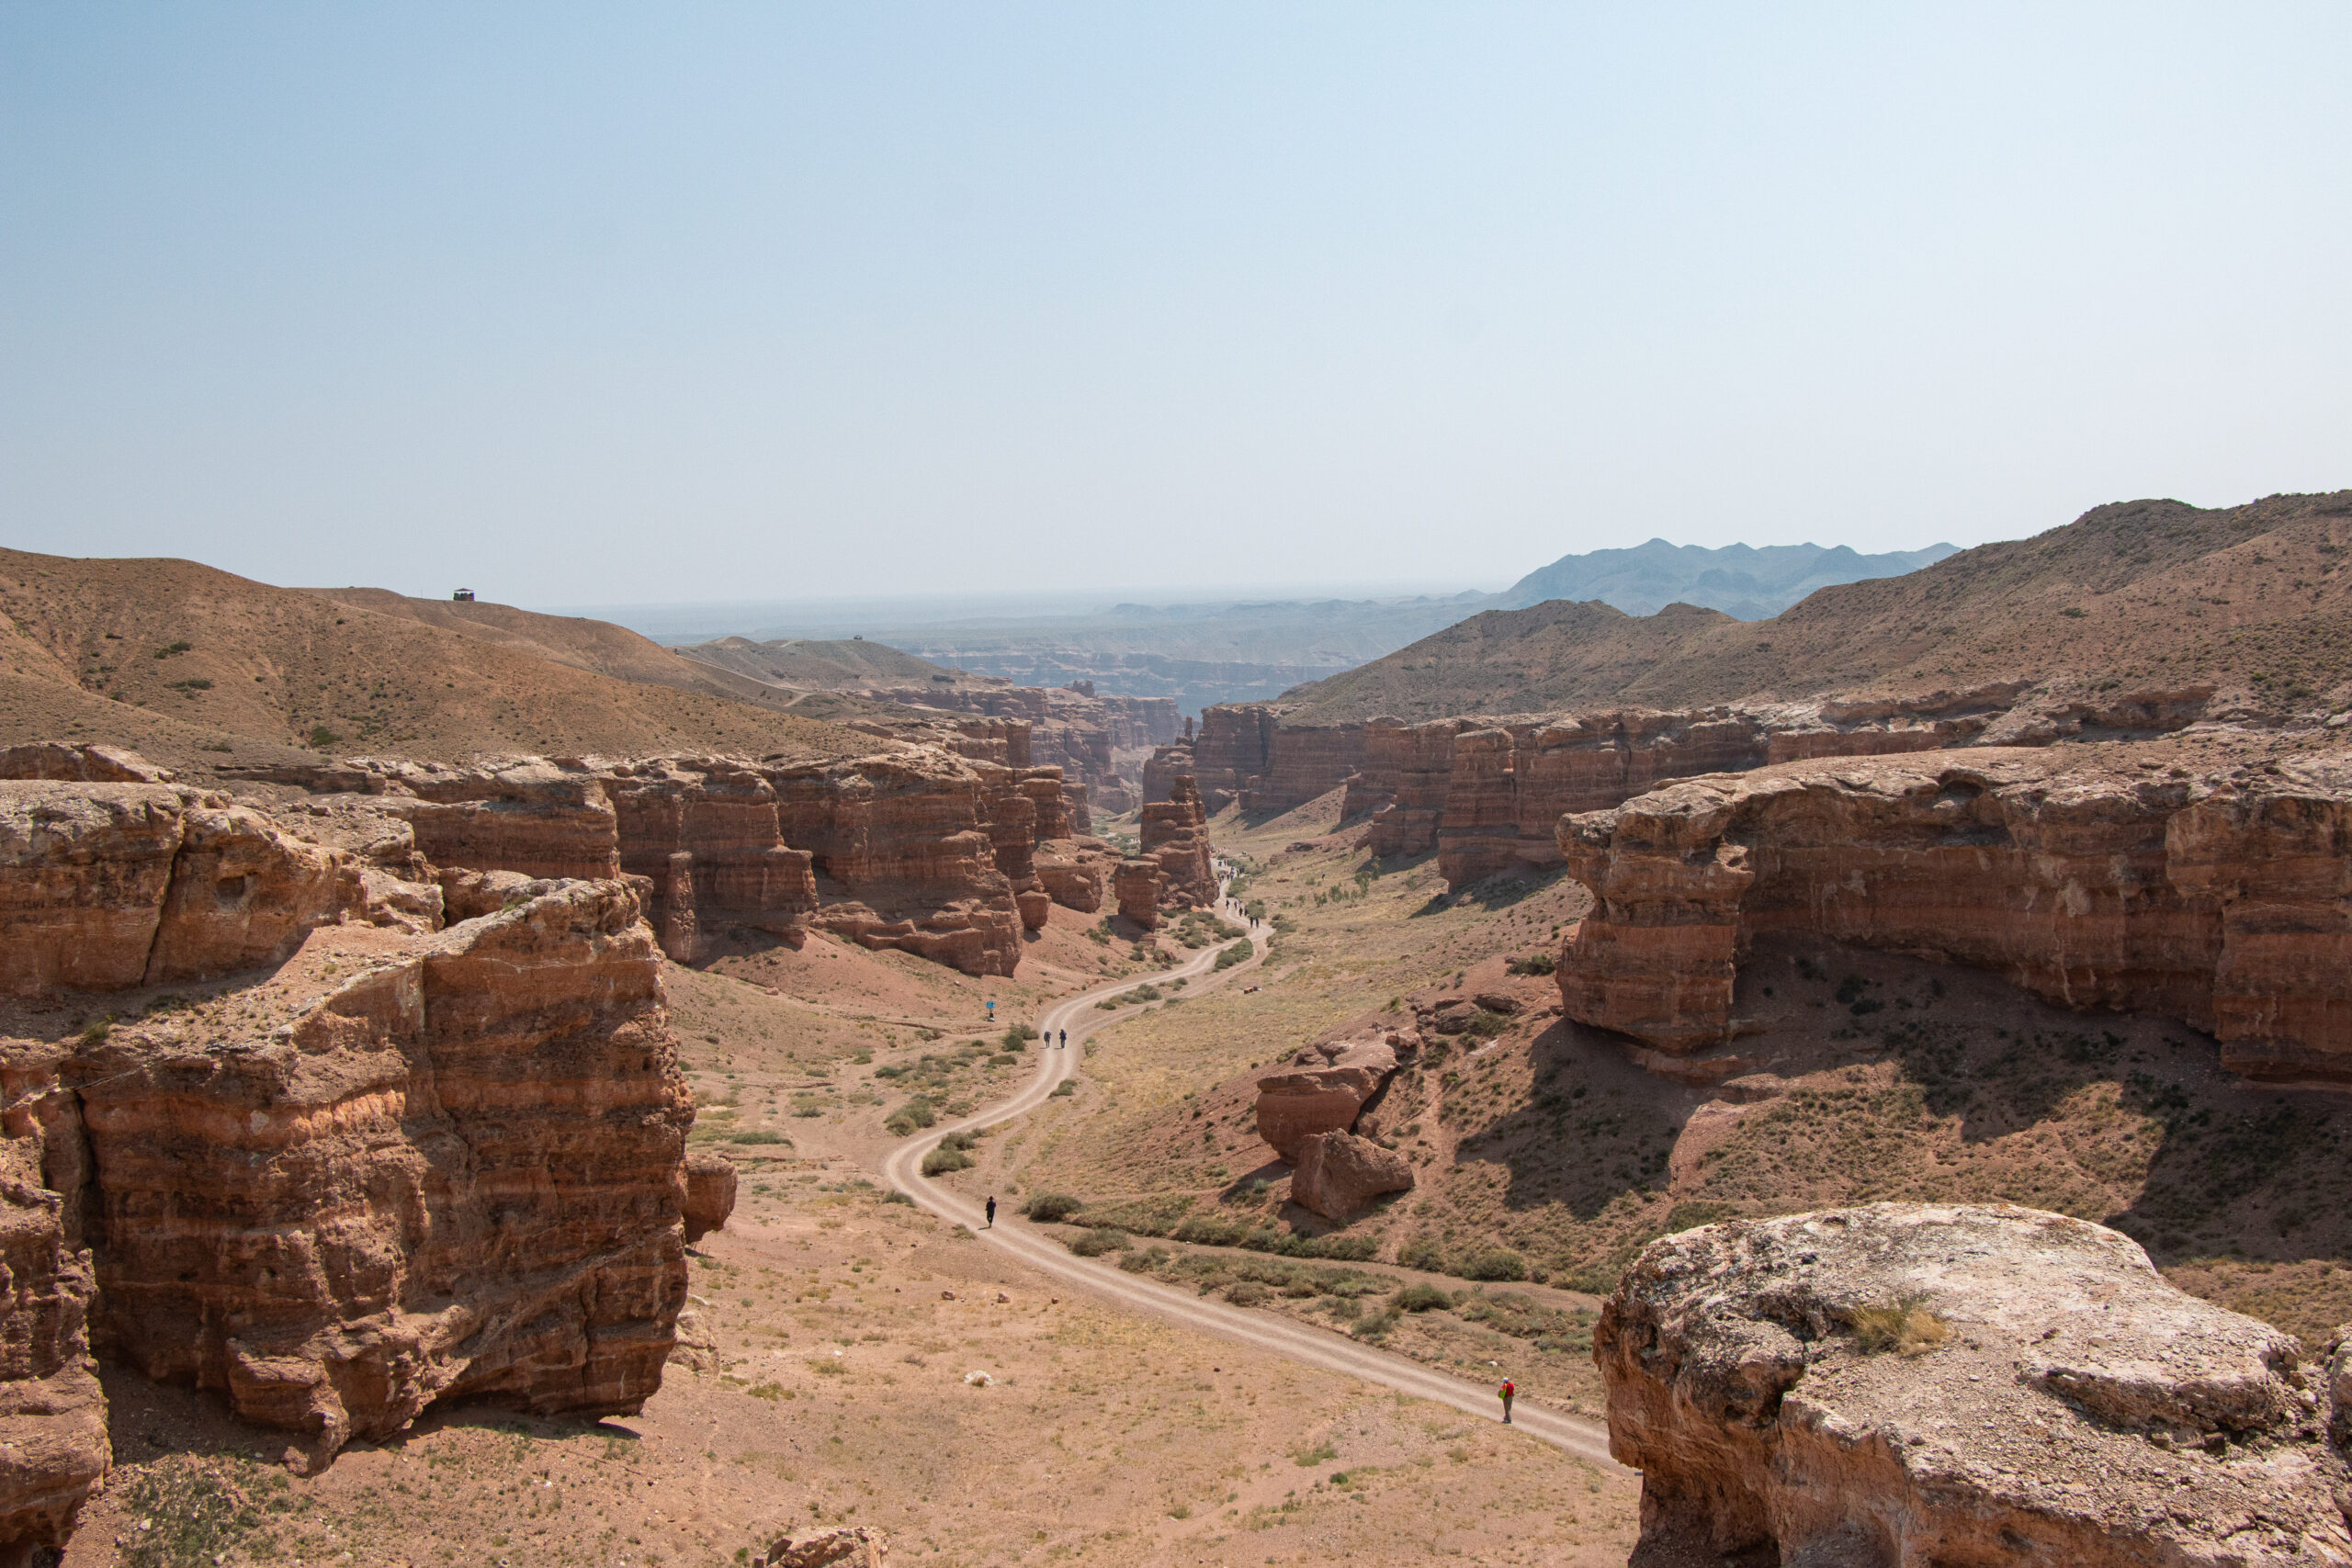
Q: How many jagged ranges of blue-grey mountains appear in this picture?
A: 1